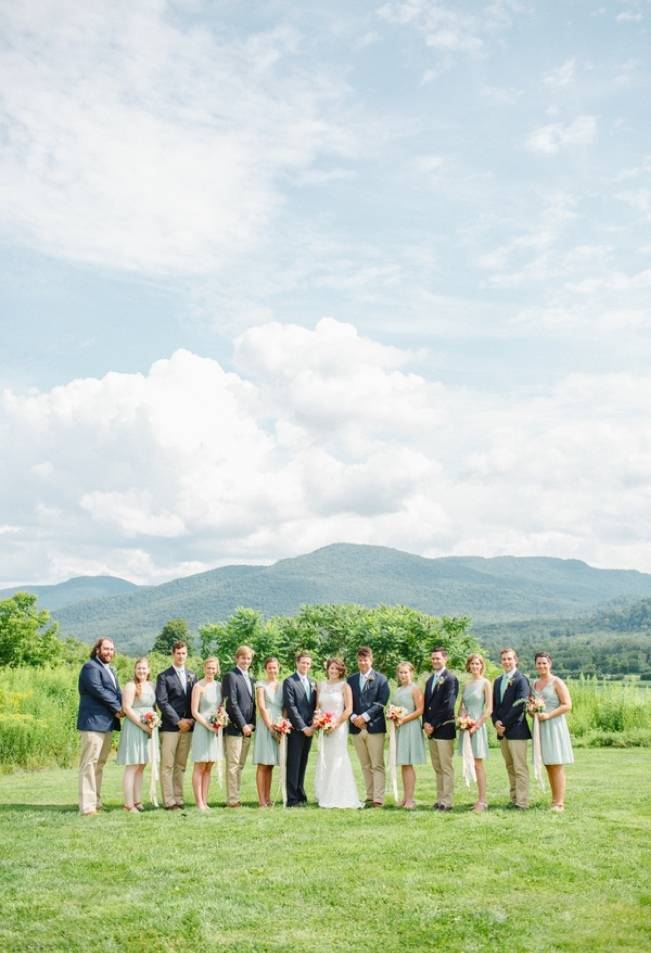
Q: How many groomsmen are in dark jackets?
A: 6